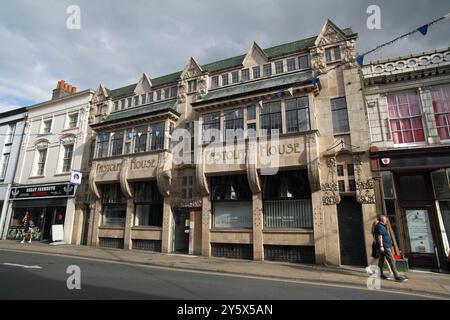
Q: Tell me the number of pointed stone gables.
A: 5